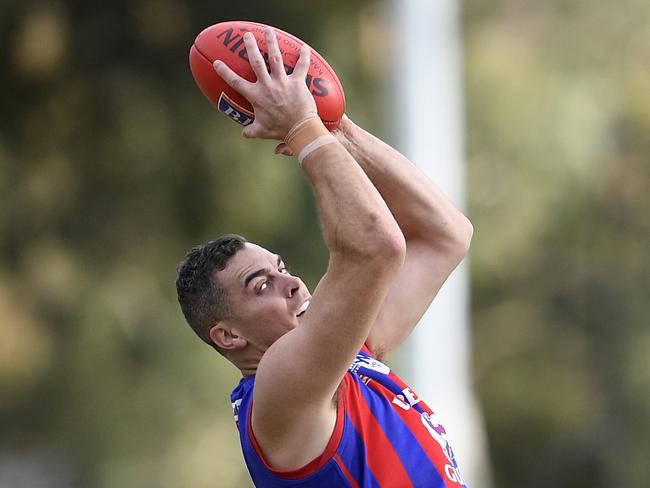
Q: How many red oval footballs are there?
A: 1